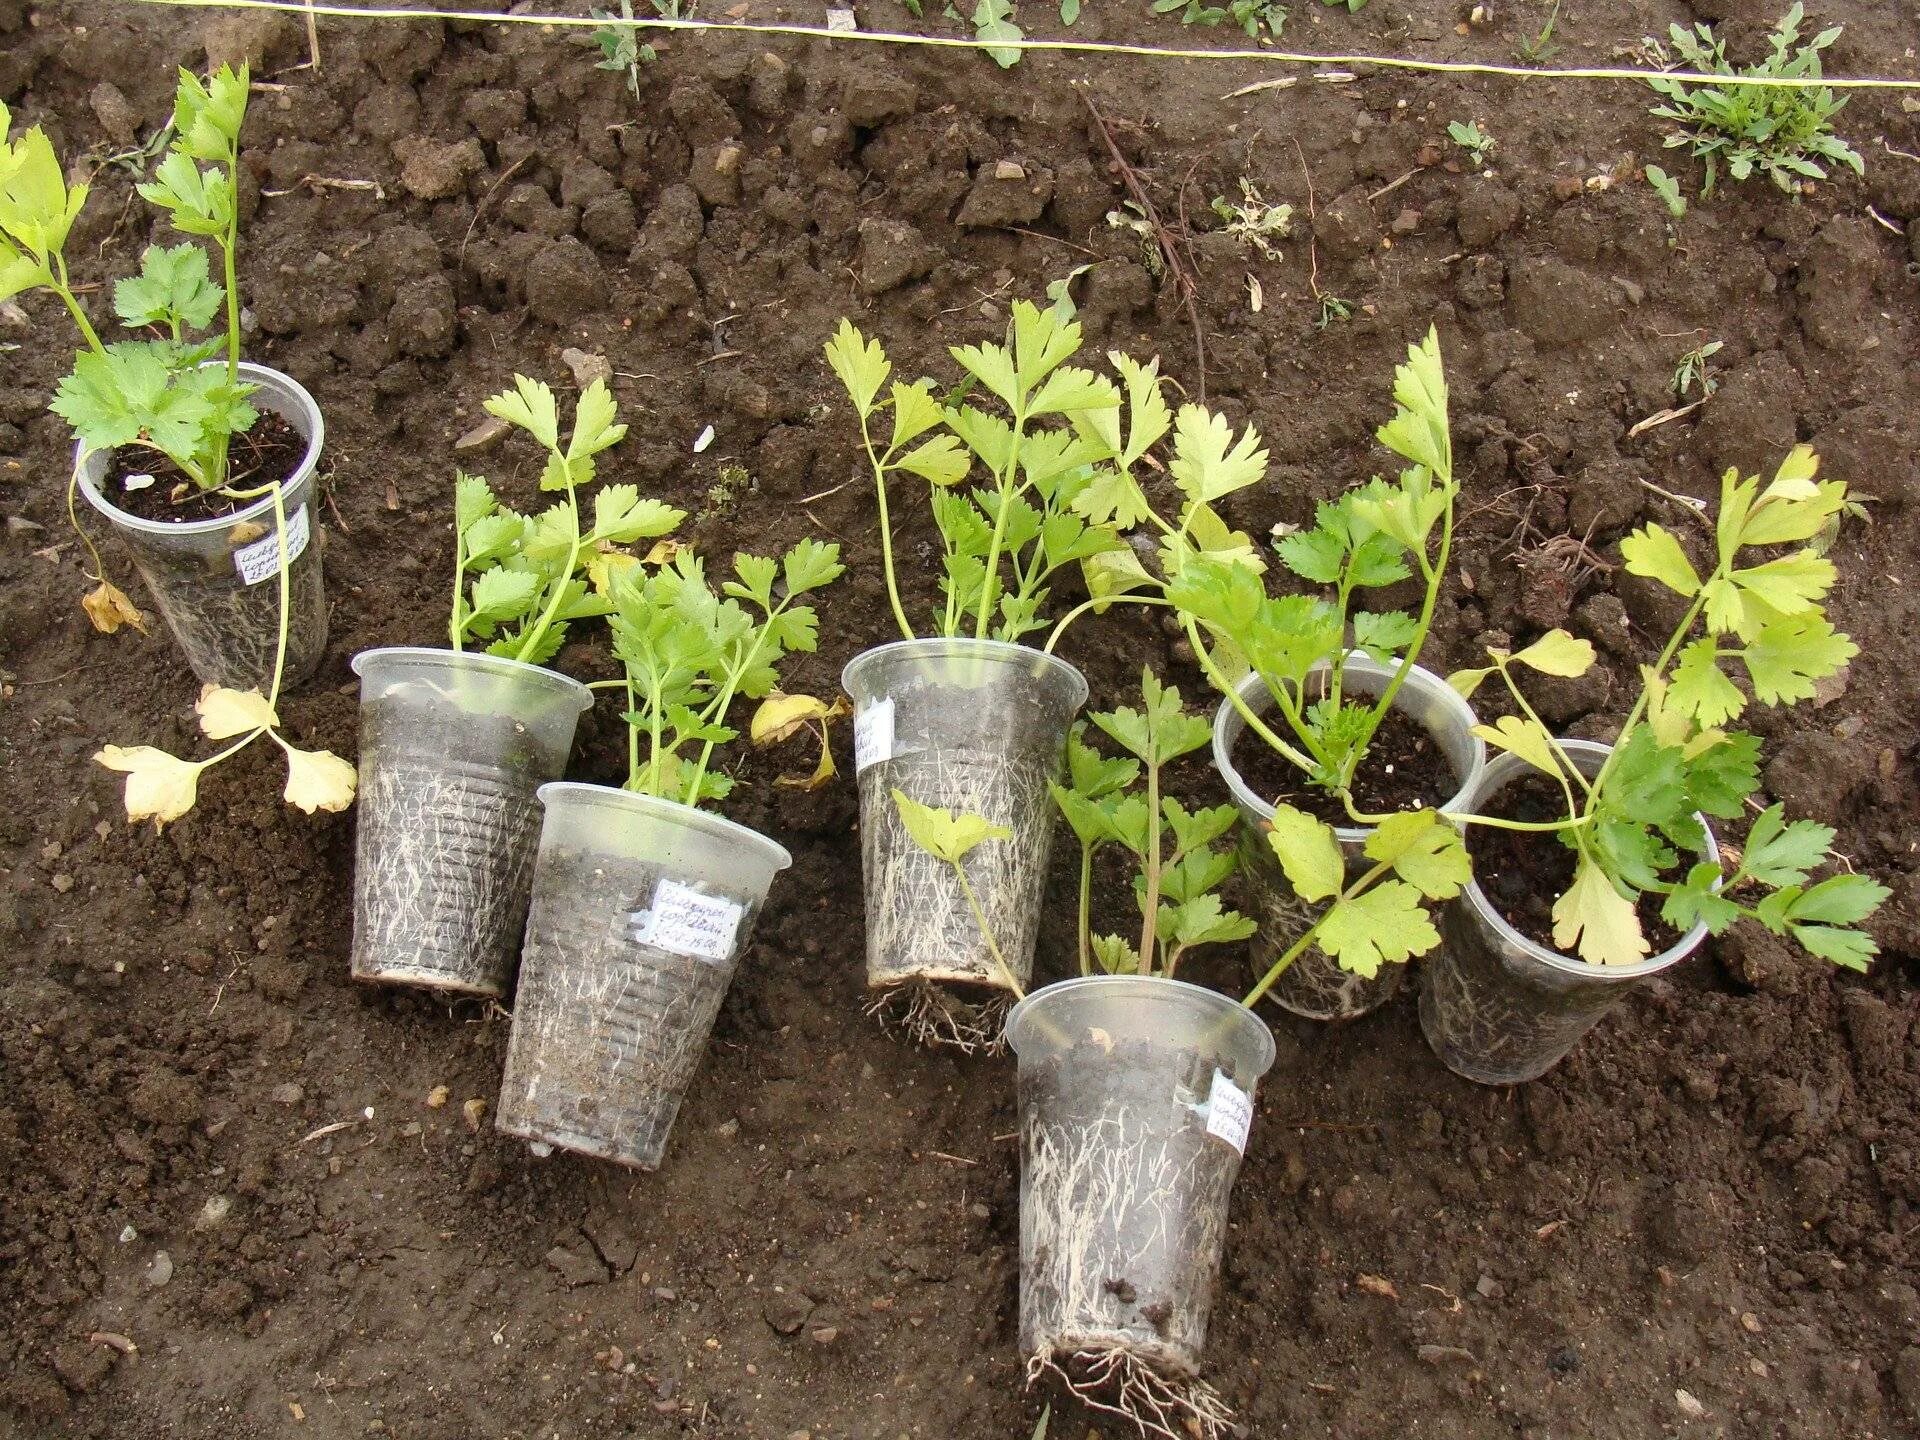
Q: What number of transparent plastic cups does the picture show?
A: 7